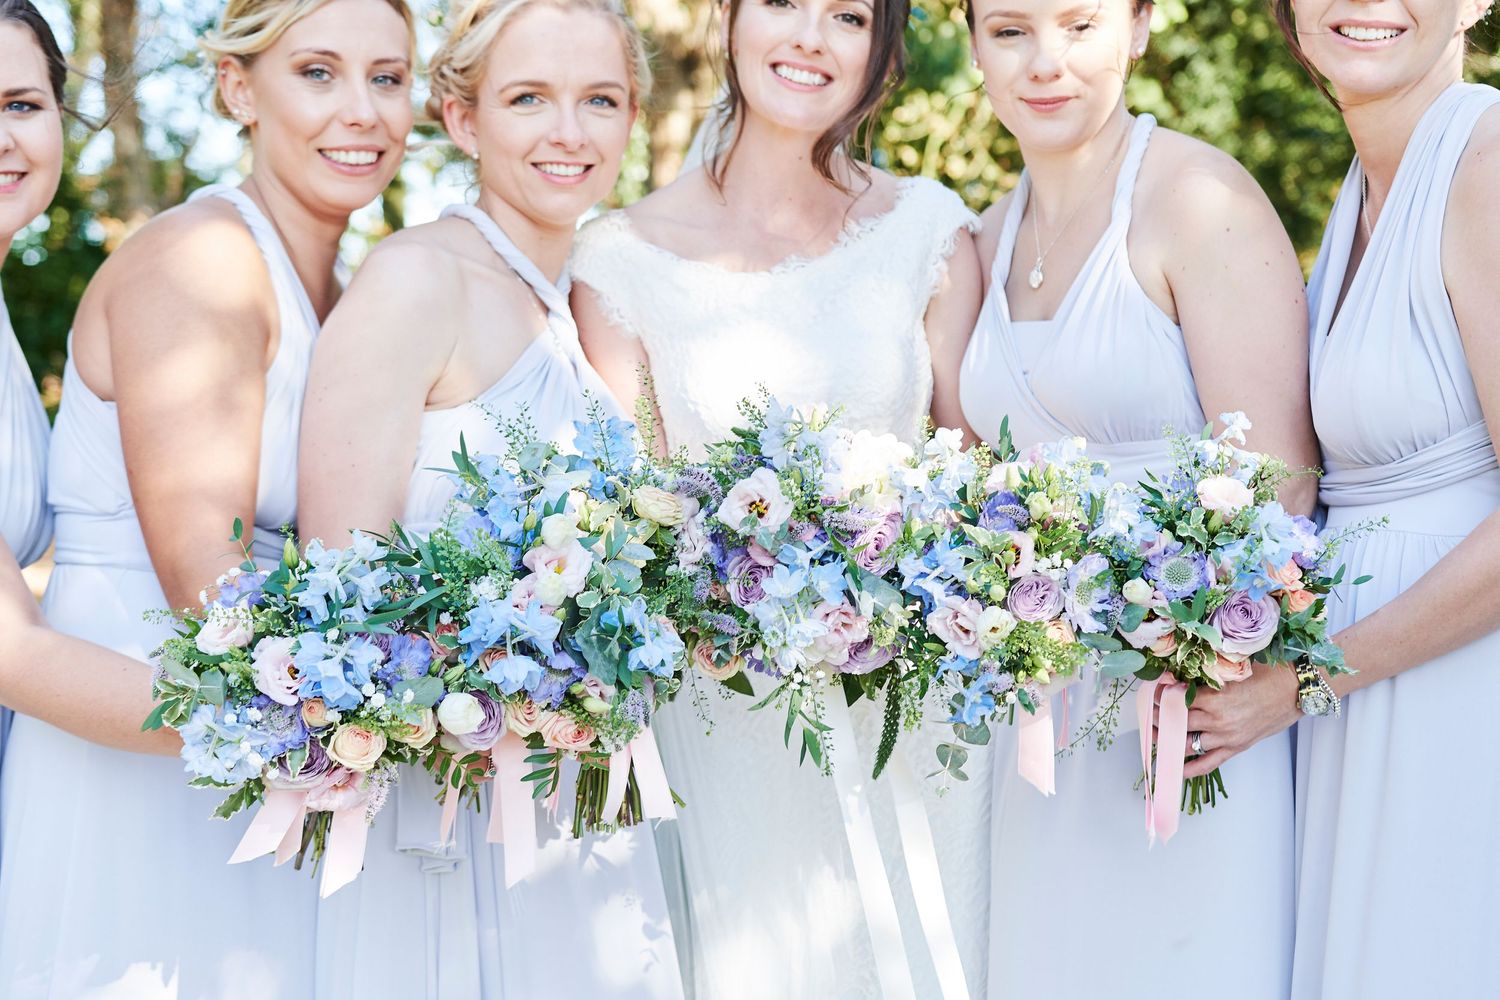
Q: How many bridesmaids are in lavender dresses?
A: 5